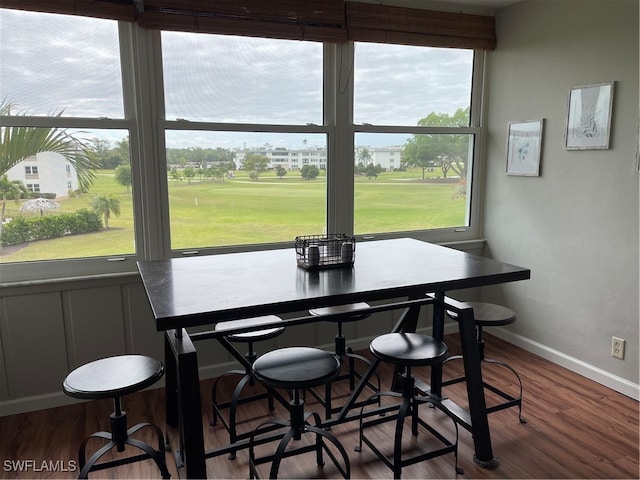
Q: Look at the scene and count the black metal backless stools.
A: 6